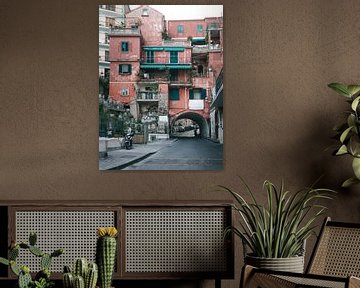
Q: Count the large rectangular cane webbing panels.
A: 2